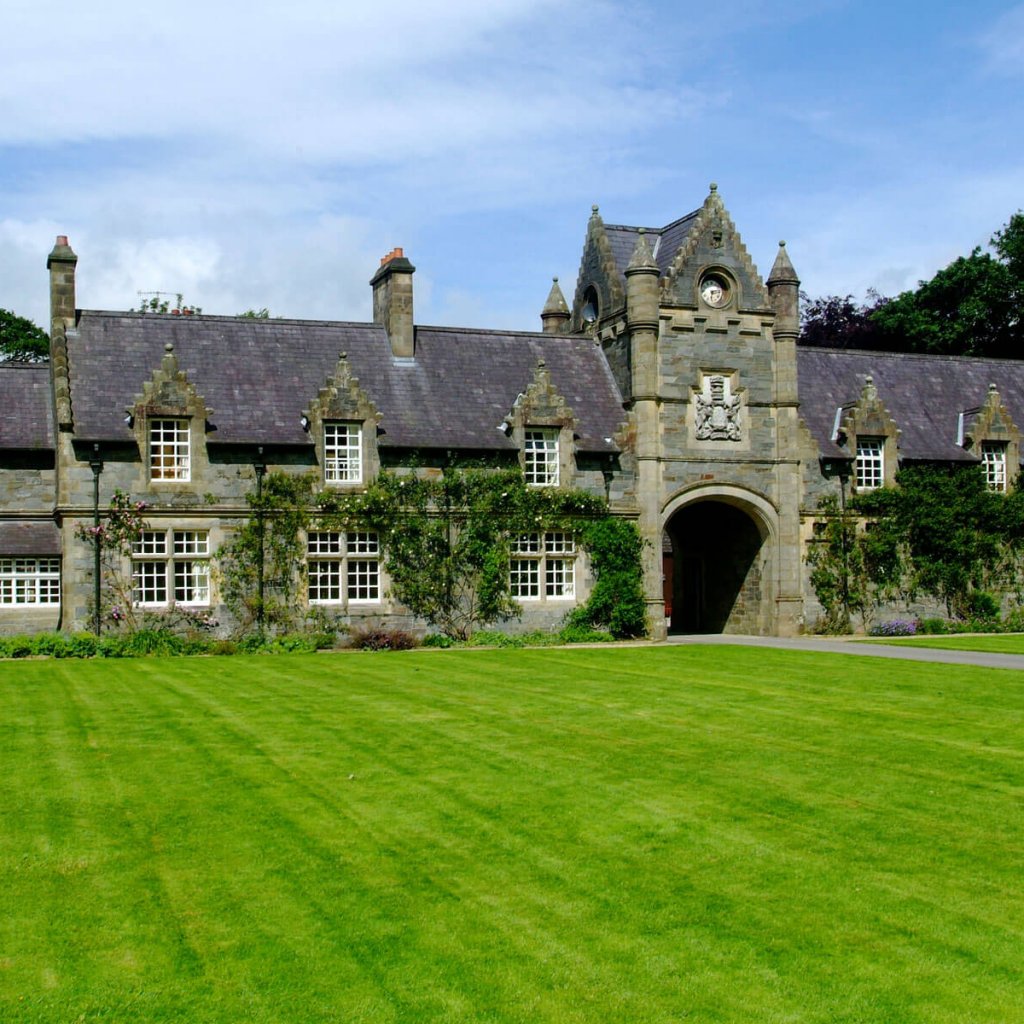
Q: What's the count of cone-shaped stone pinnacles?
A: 3